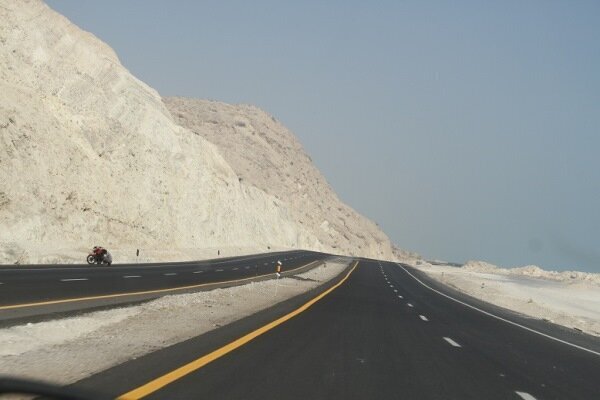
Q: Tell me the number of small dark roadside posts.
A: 2